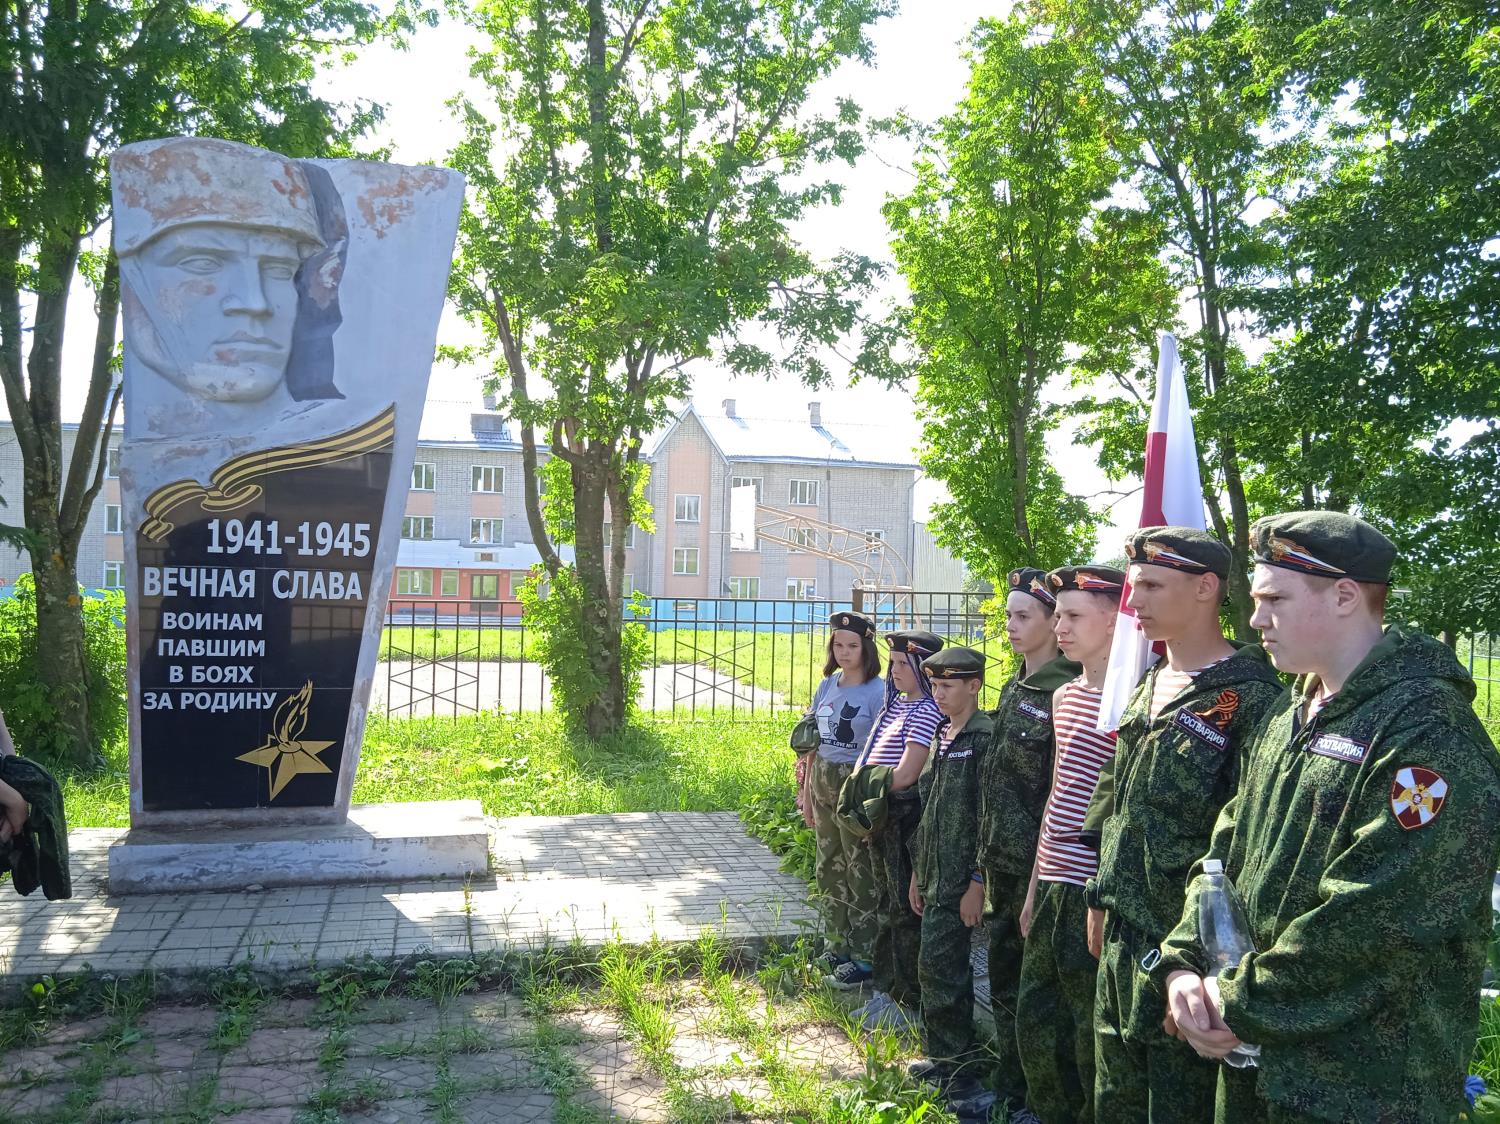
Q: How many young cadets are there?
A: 7